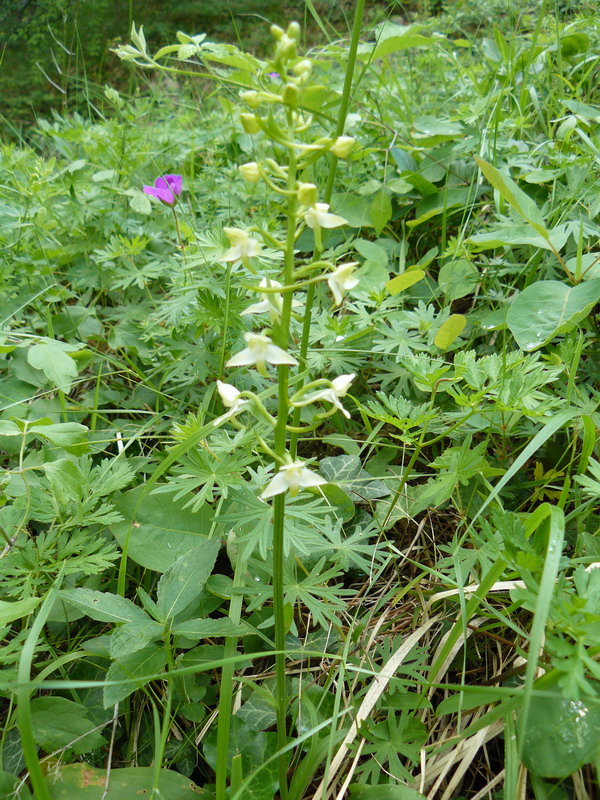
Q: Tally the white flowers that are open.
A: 8